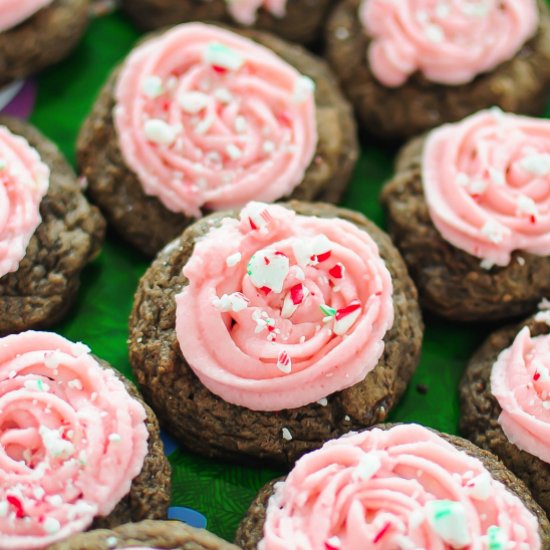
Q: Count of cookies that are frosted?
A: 11